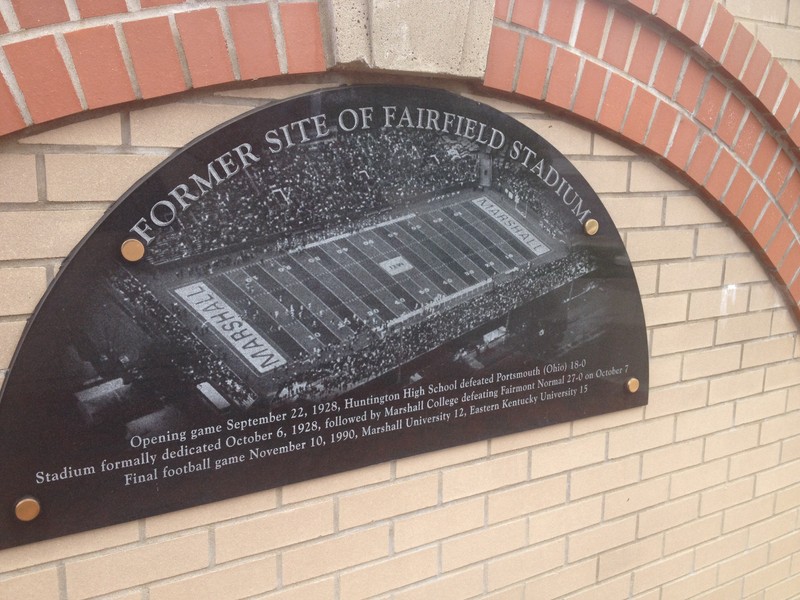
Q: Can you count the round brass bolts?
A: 4